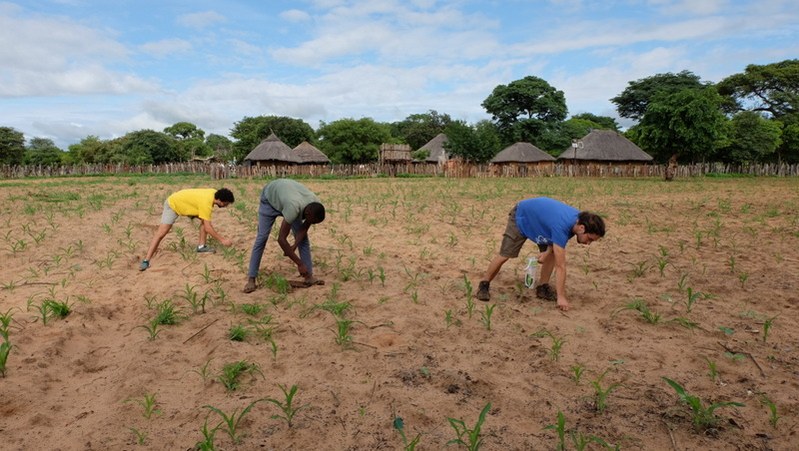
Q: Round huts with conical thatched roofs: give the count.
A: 5